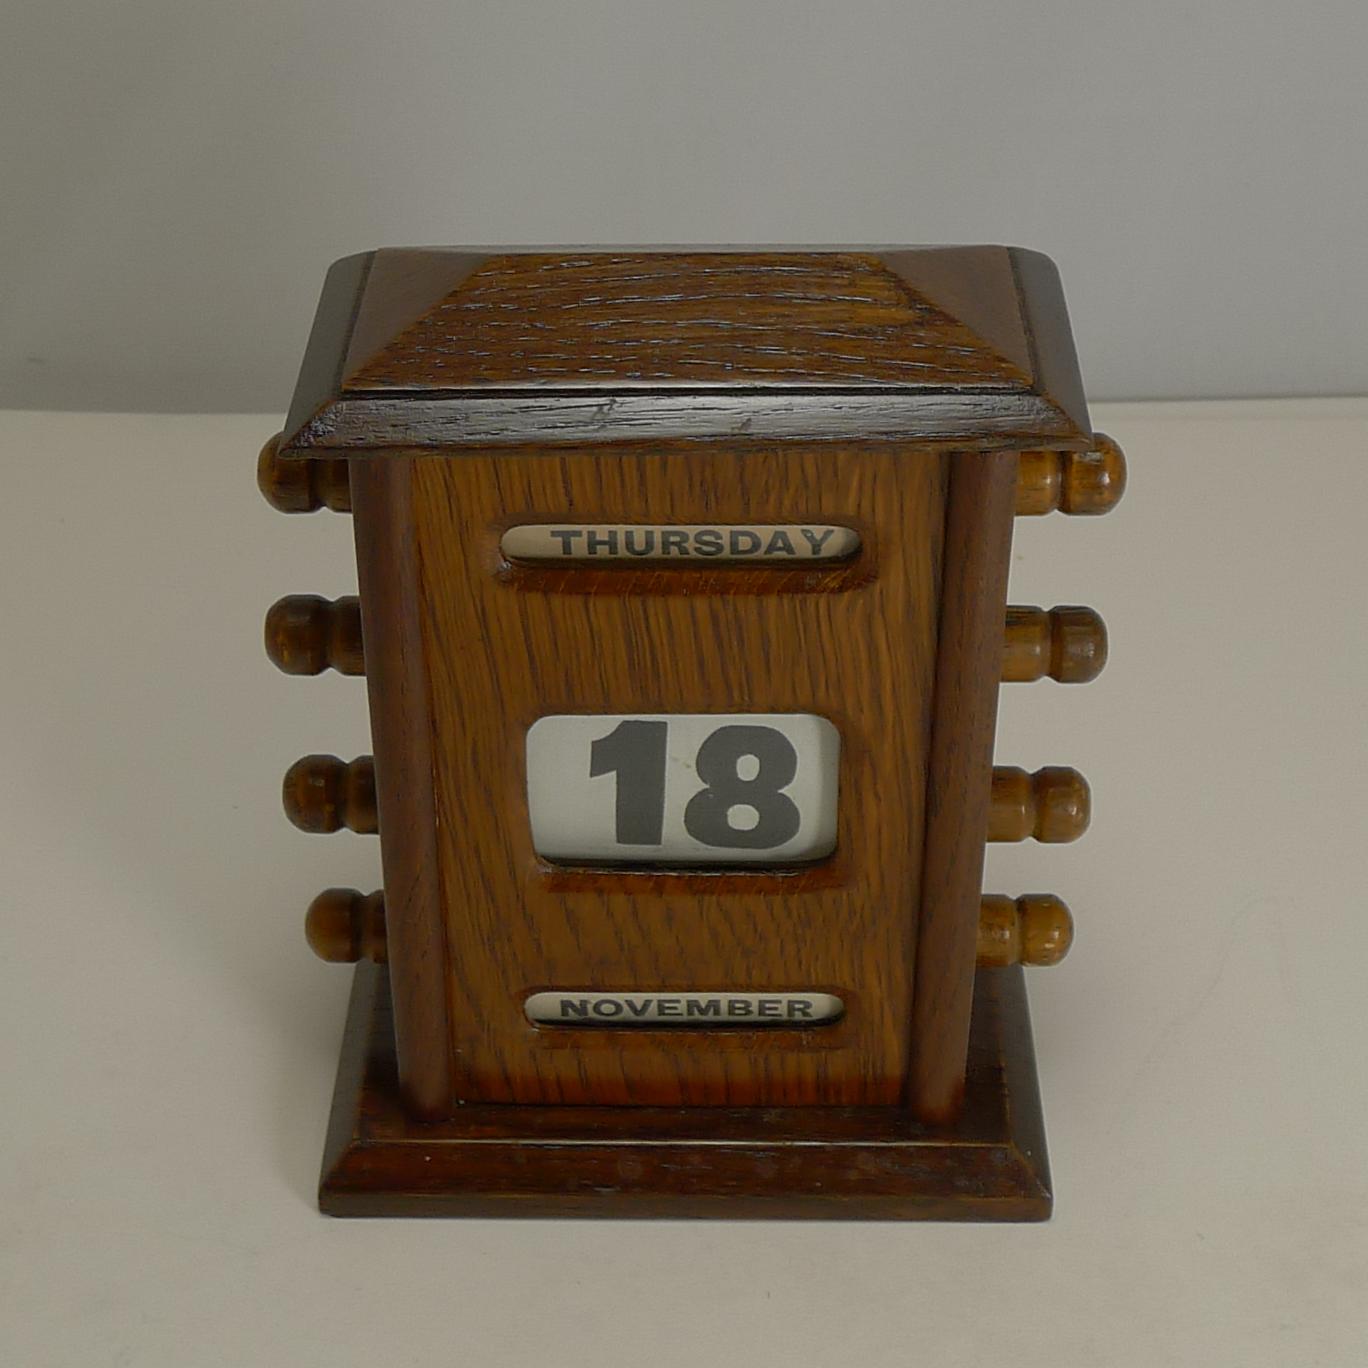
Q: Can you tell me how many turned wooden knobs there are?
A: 8